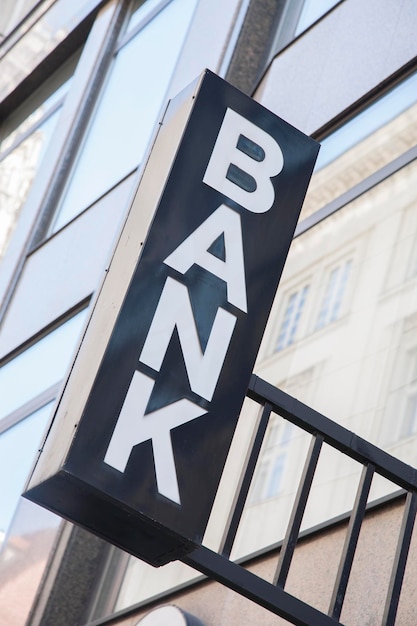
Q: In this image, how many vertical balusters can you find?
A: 4